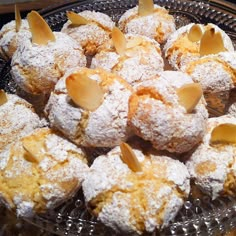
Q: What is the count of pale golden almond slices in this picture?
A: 13